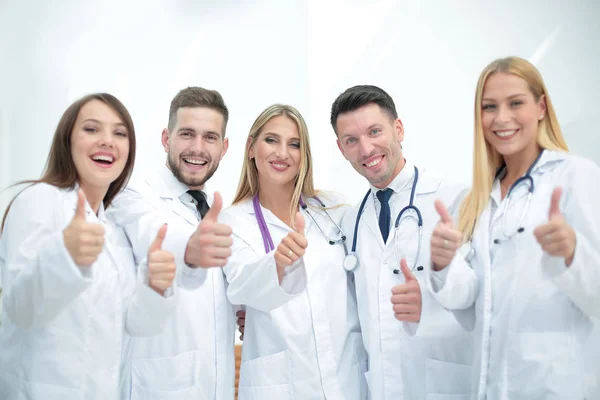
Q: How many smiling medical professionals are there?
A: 5